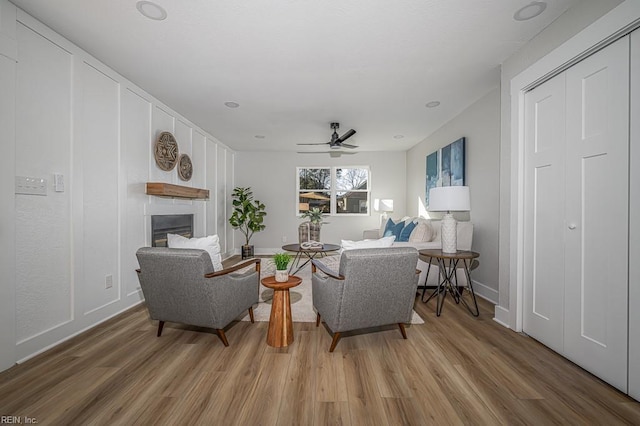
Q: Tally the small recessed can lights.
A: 6